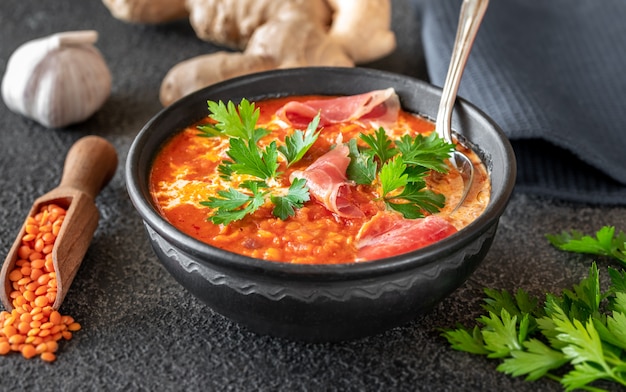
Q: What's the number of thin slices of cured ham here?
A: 3